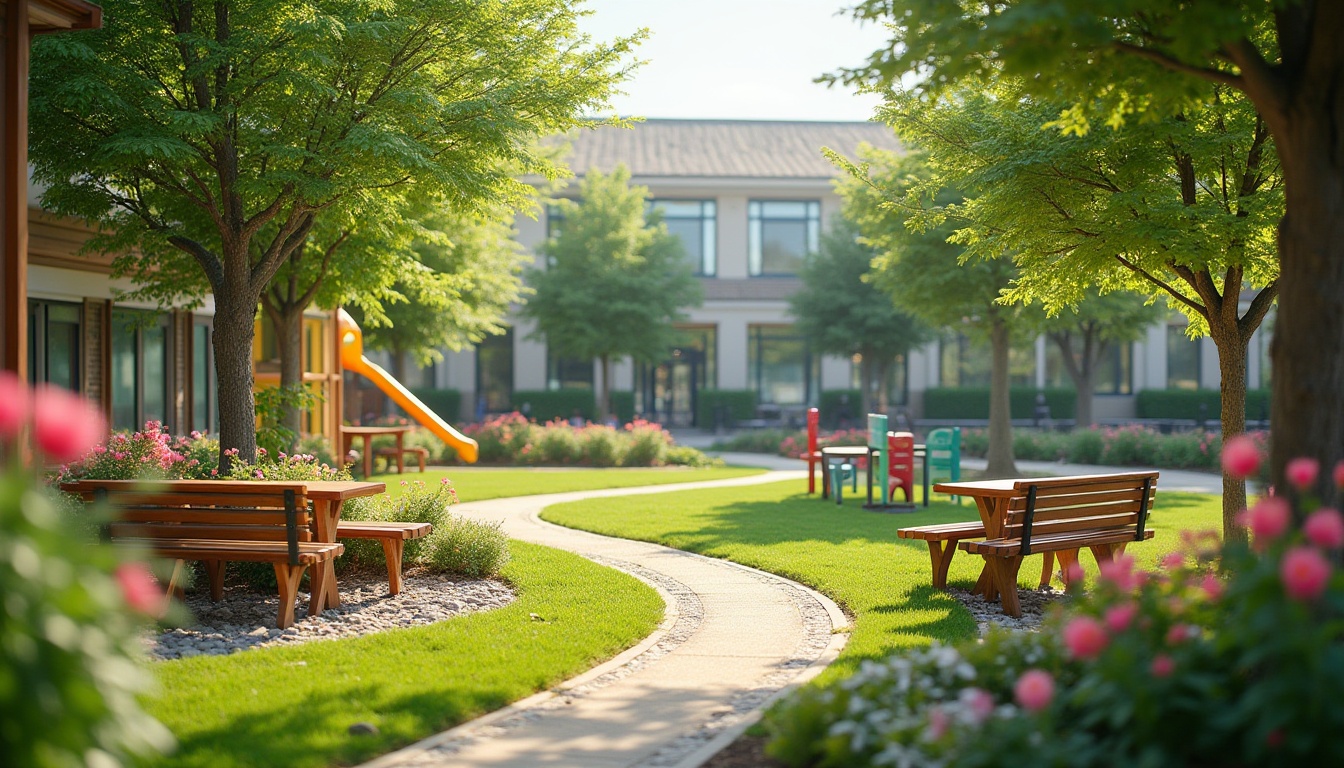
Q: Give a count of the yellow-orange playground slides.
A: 1